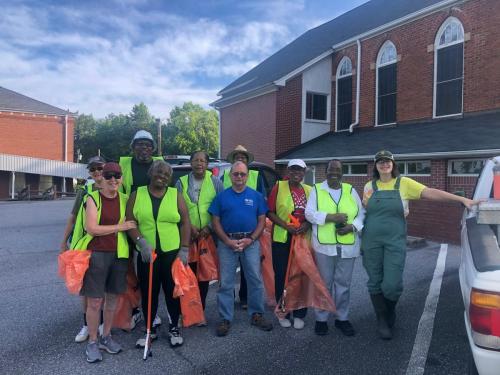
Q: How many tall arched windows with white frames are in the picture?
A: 3